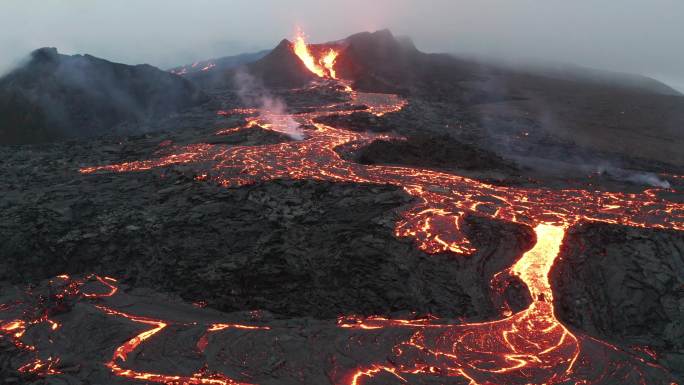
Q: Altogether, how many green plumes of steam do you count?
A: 0